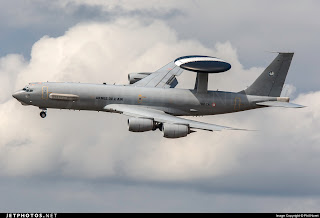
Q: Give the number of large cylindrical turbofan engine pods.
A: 3